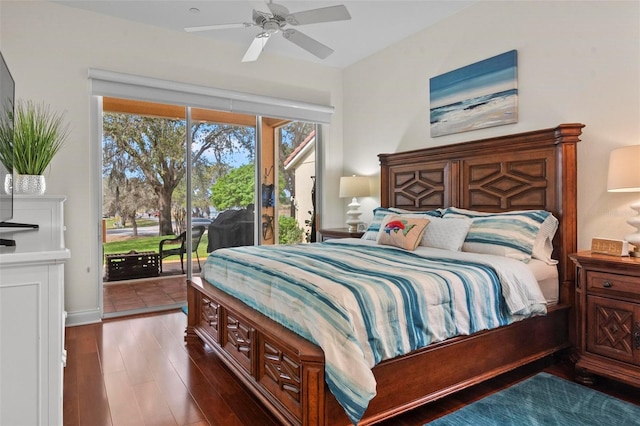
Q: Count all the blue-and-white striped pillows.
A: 2